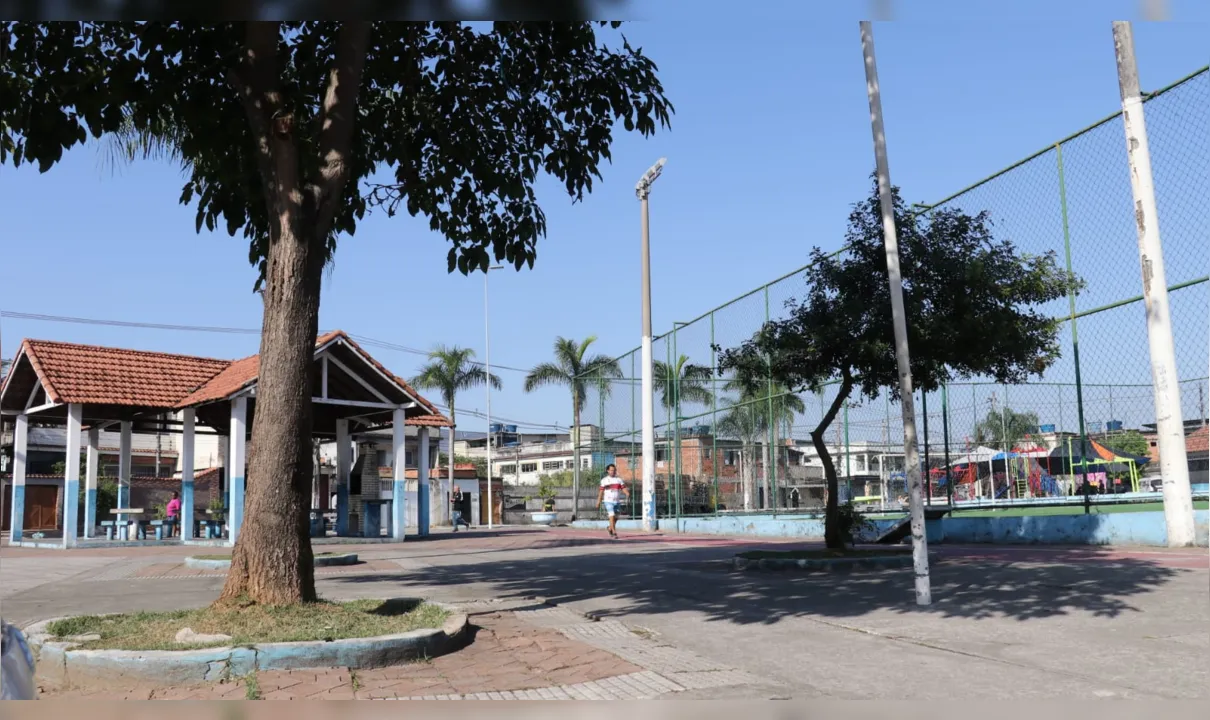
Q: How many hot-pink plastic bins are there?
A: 0